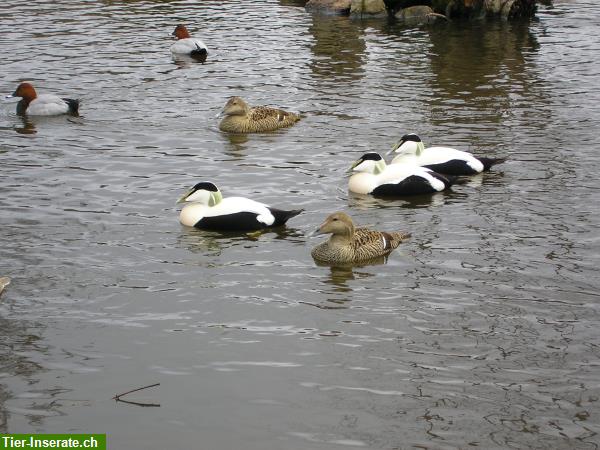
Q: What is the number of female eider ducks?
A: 2